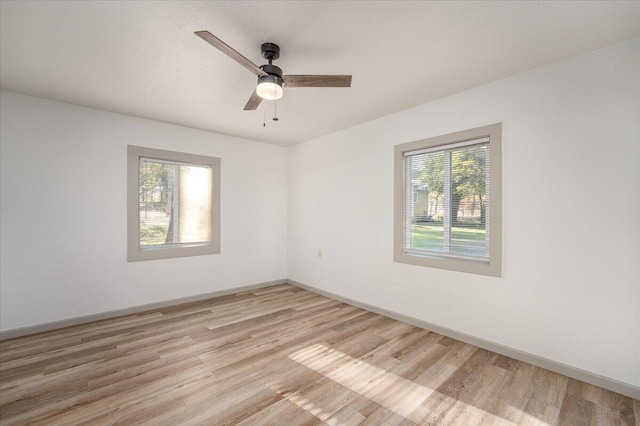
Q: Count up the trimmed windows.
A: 2